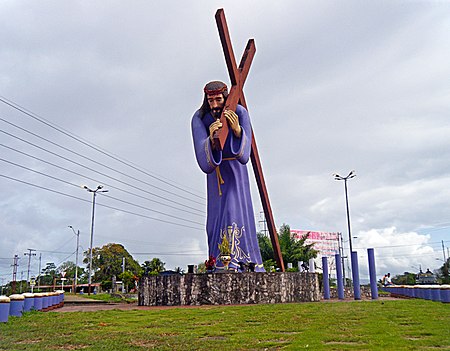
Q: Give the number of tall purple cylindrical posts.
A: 4